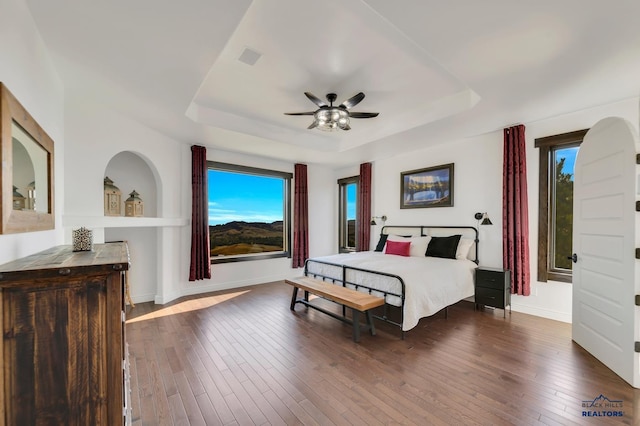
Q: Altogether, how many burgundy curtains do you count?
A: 4